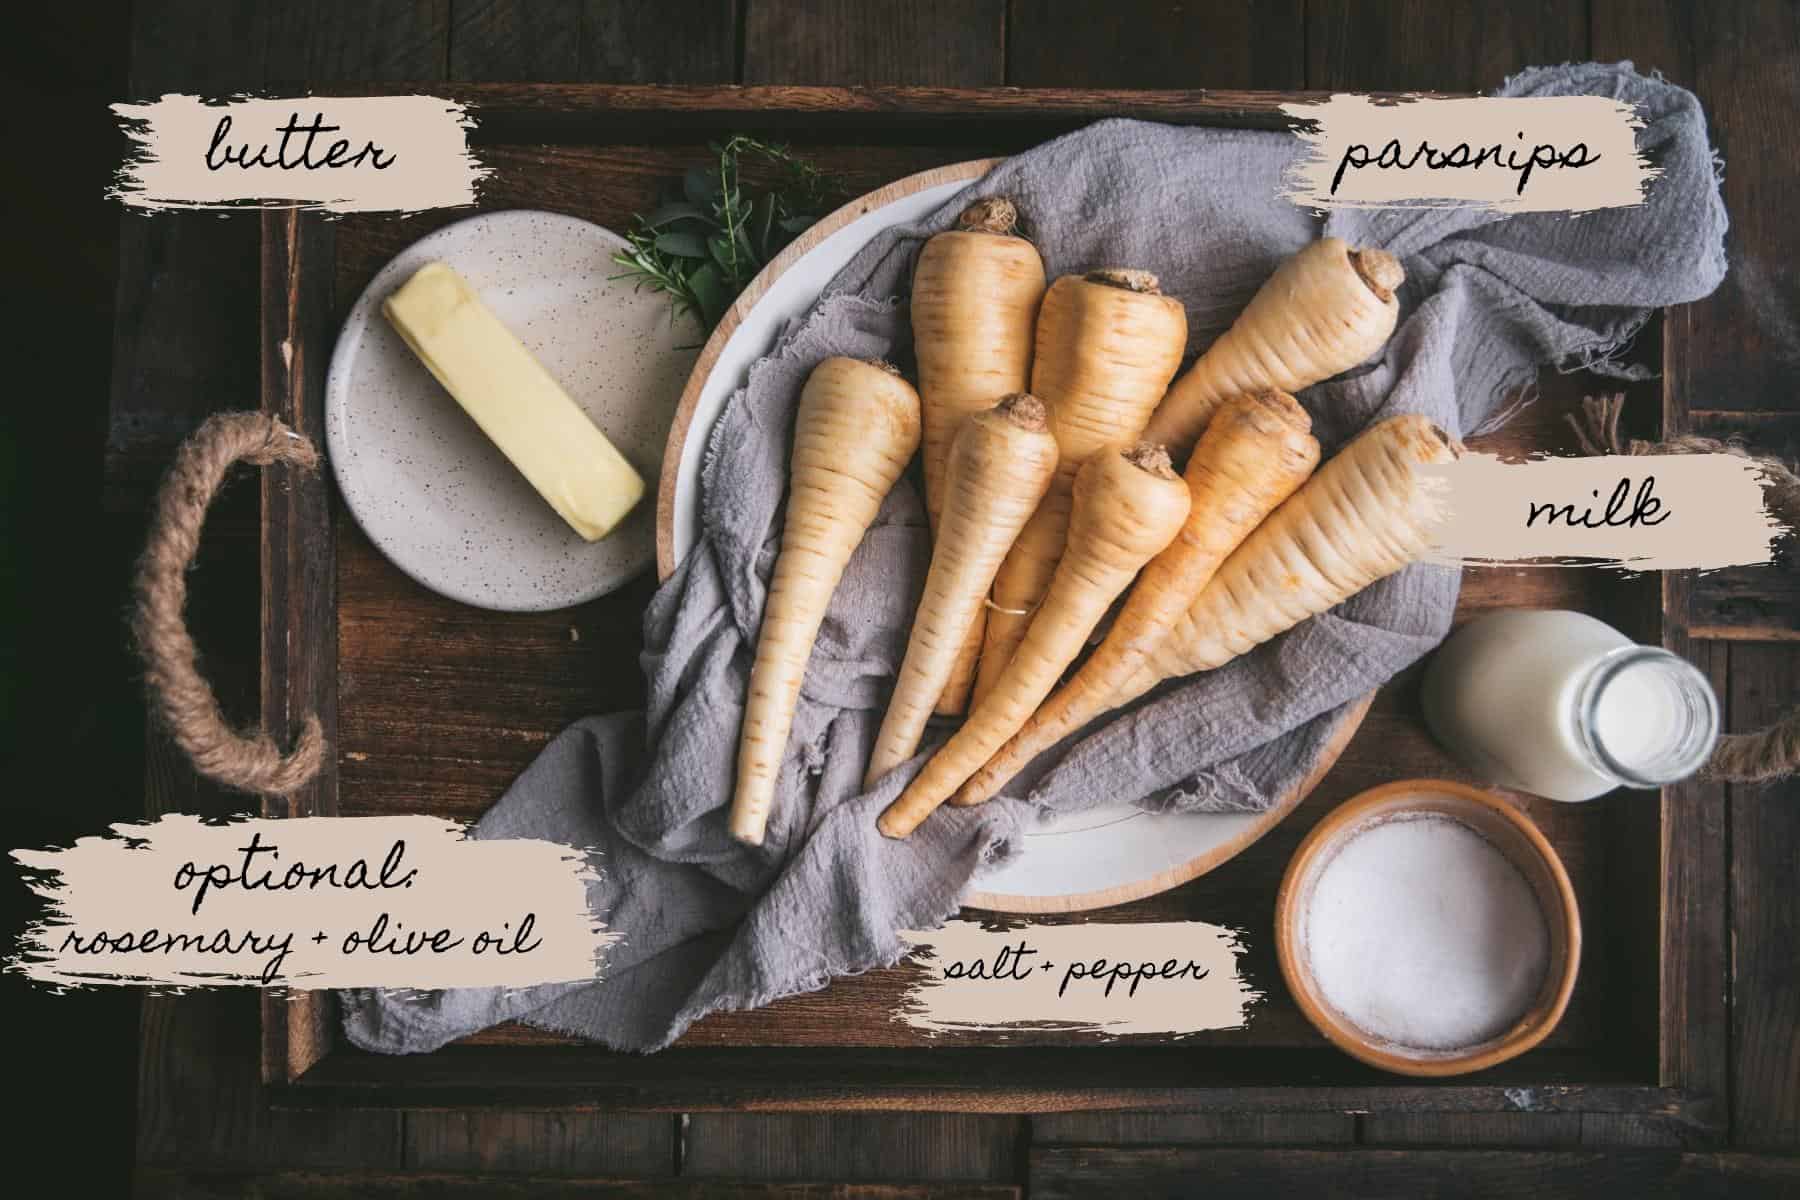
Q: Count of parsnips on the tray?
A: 8